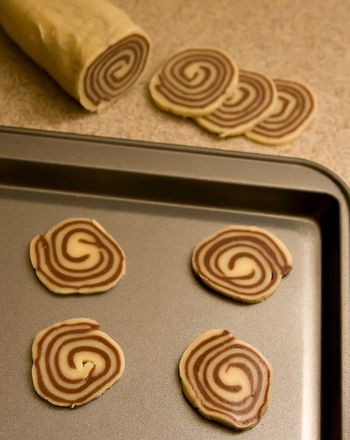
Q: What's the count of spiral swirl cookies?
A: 7